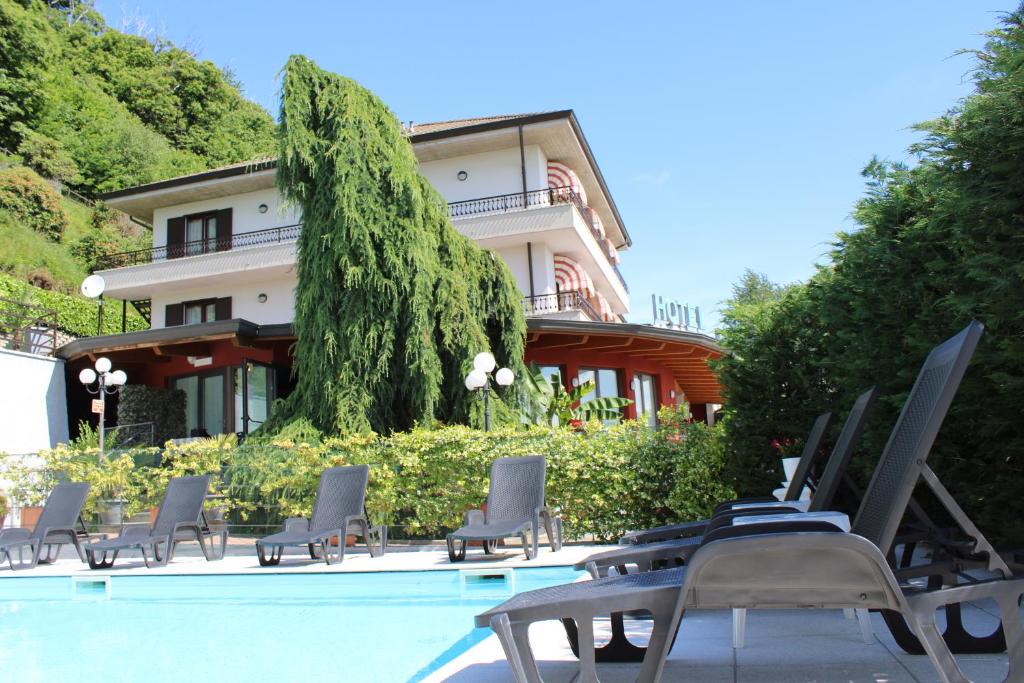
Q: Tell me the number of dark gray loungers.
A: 7